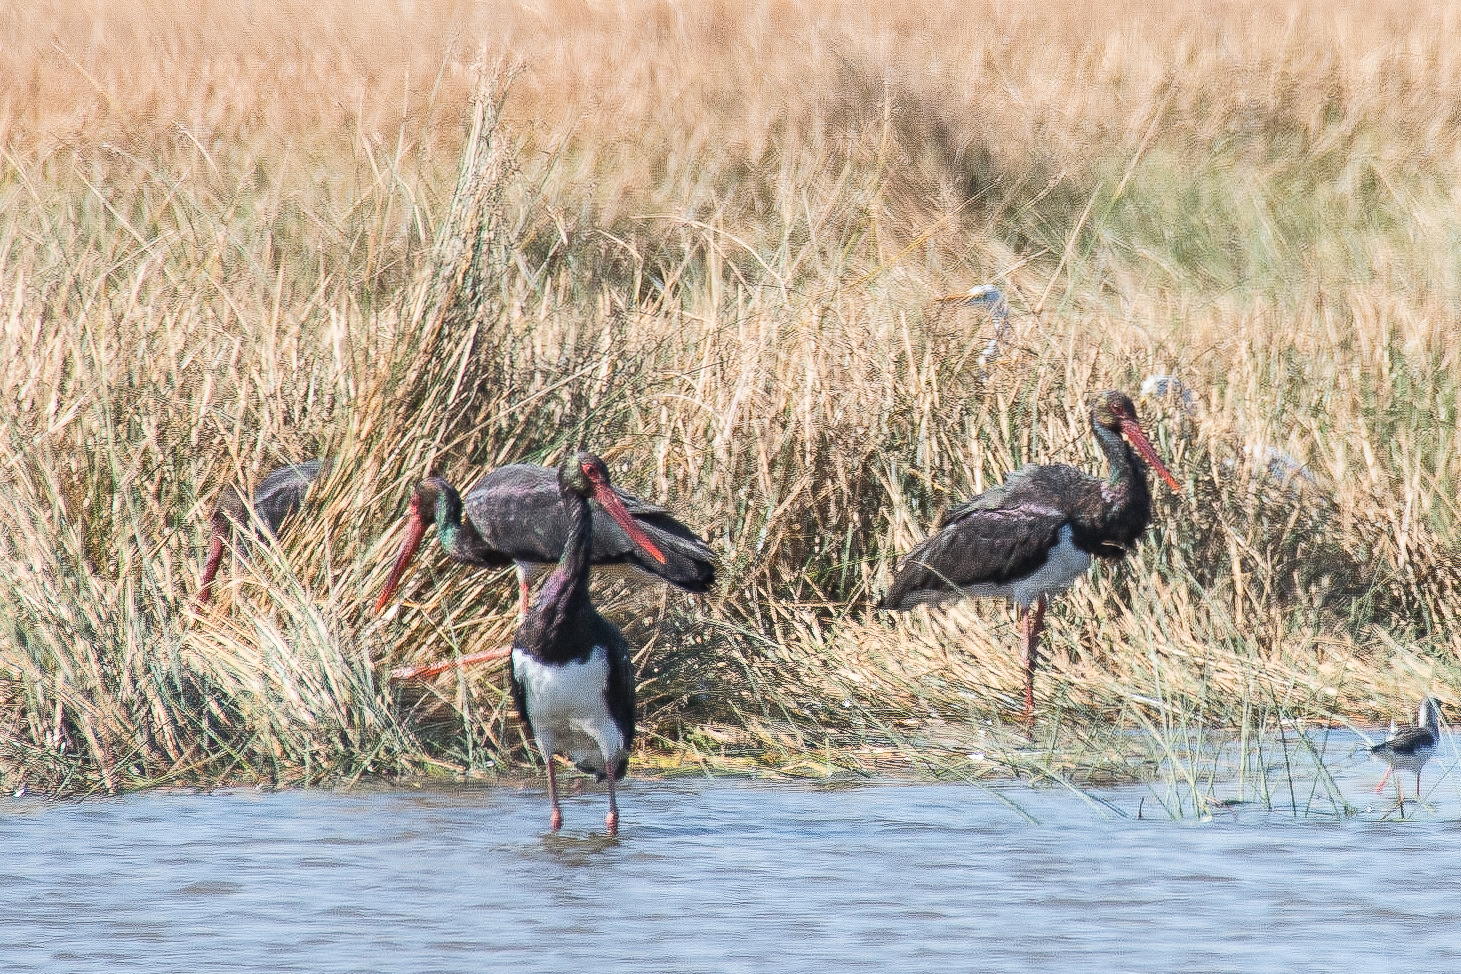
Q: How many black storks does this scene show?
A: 4